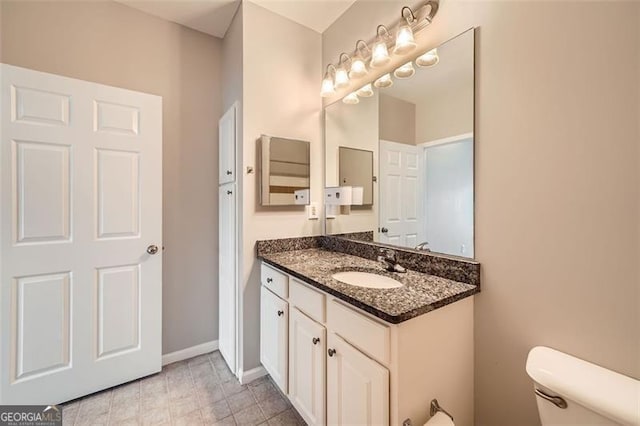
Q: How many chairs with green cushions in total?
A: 0